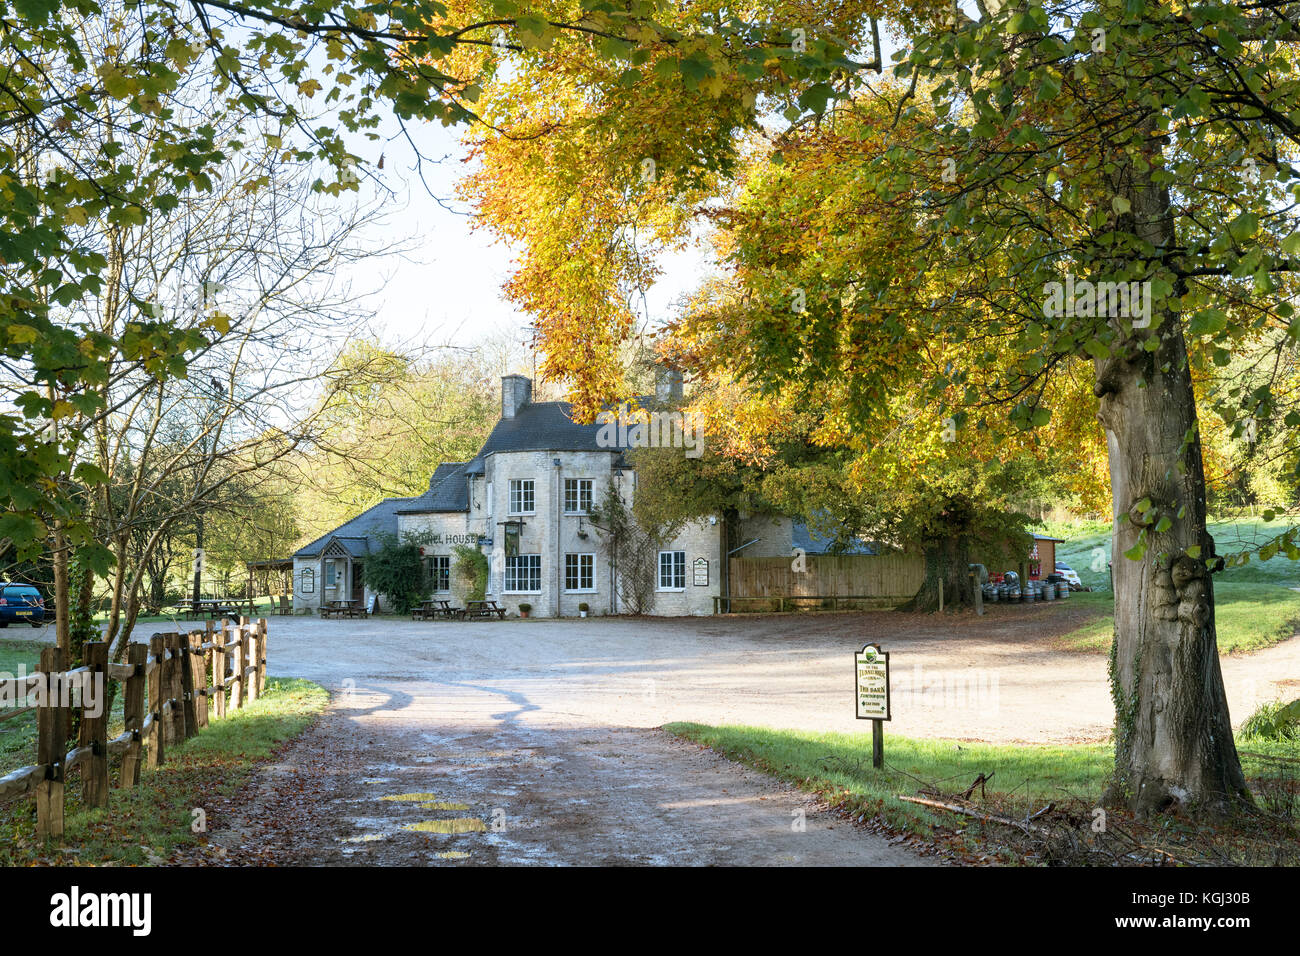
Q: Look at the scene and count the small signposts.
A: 1